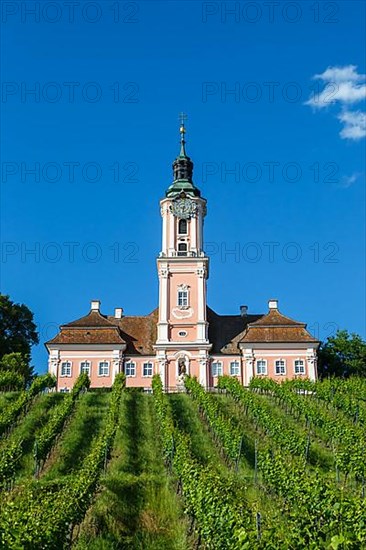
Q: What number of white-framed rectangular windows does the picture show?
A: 11